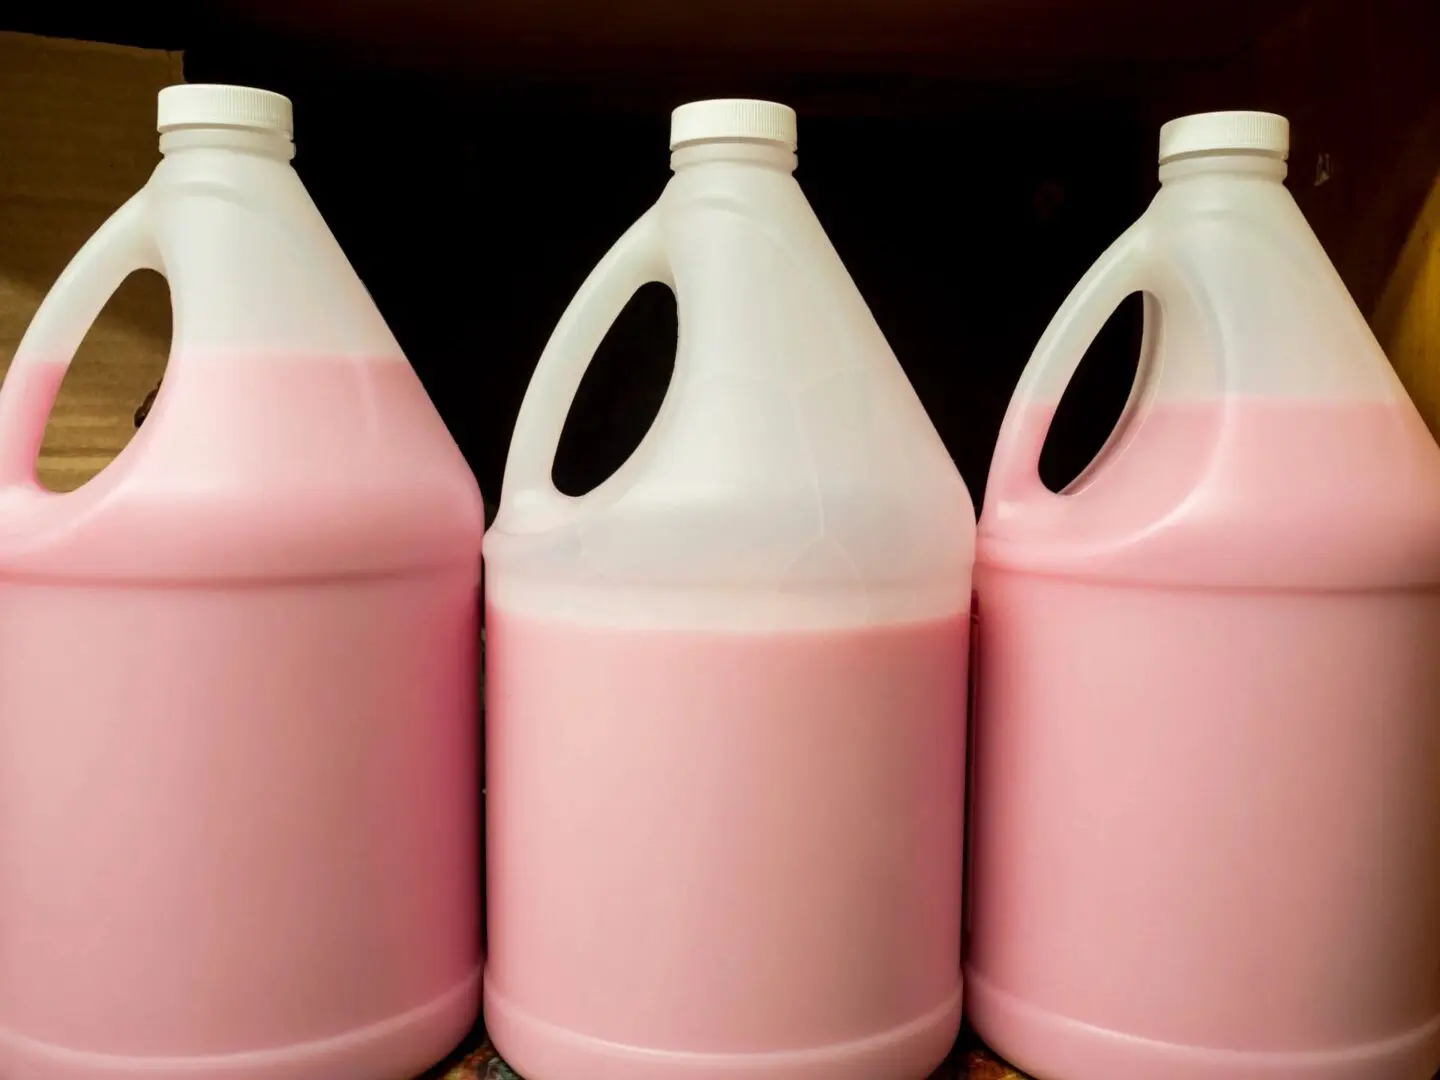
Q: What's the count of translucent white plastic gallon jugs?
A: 3